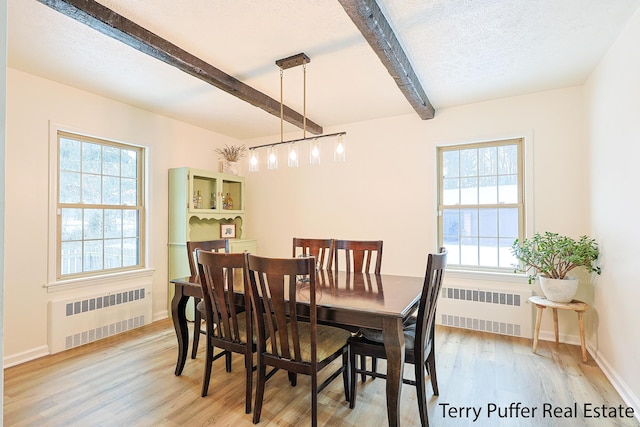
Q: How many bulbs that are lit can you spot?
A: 5